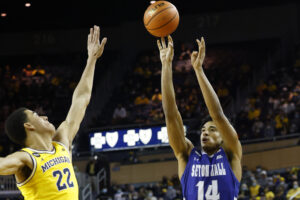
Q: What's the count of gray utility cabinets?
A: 0